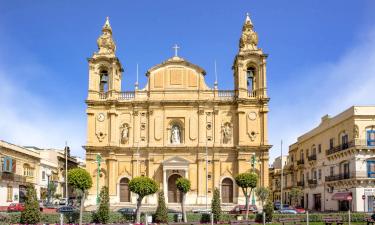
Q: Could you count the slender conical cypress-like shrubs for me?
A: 5